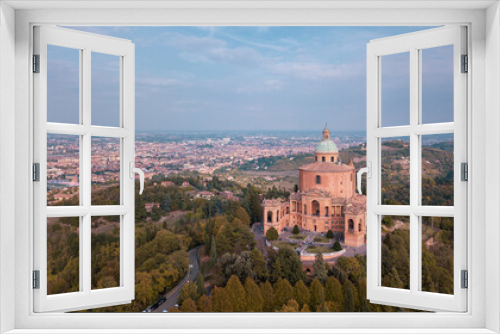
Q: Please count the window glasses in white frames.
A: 12